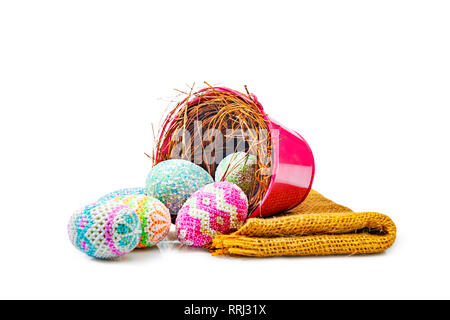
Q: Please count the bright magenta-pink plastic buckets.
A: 1